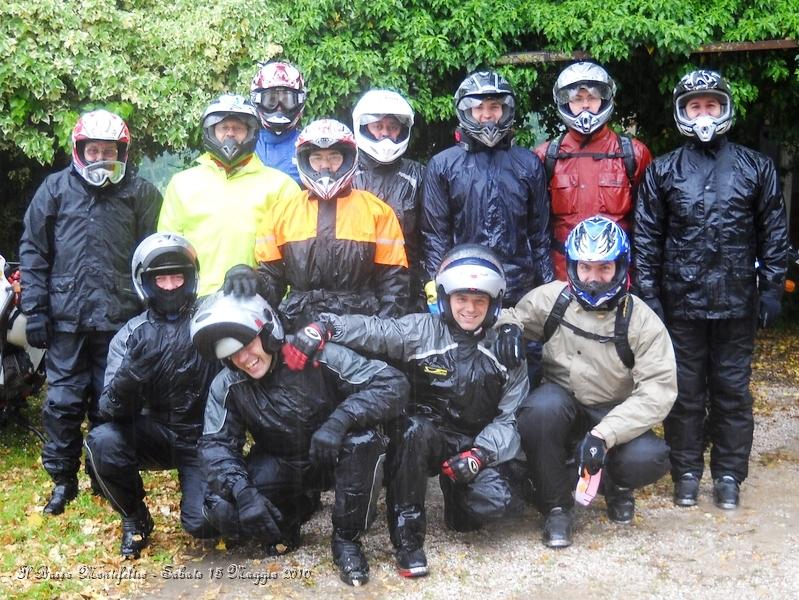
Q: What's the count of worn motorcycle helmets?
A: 12